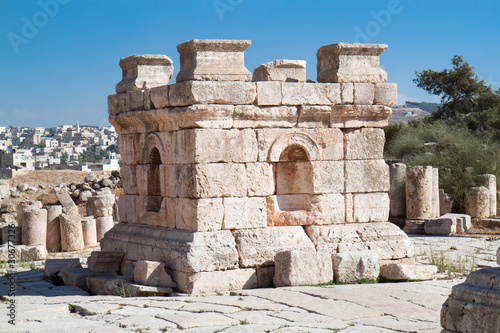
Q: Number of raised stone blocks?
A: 4